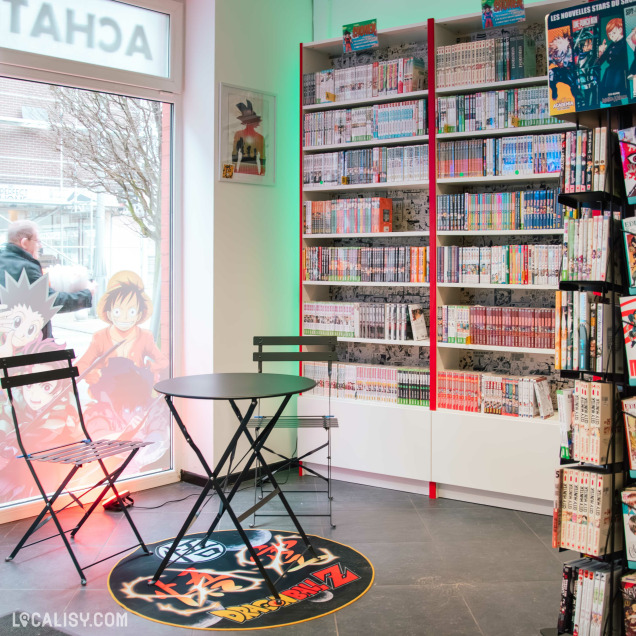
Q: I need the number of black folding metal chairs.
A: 2